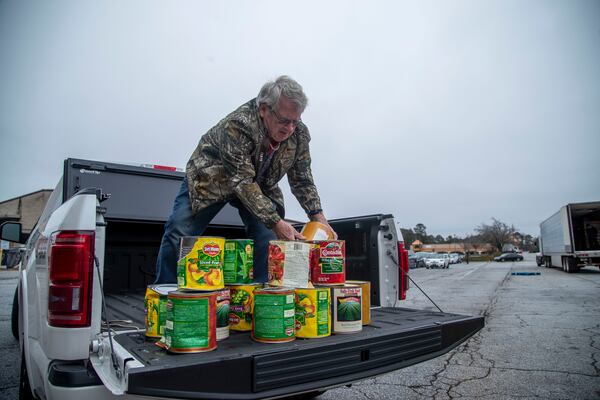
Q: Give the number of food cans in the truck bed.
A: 13